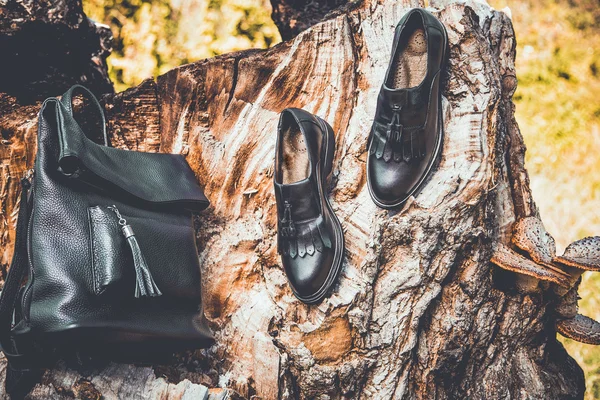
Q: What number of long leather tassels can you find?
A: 1